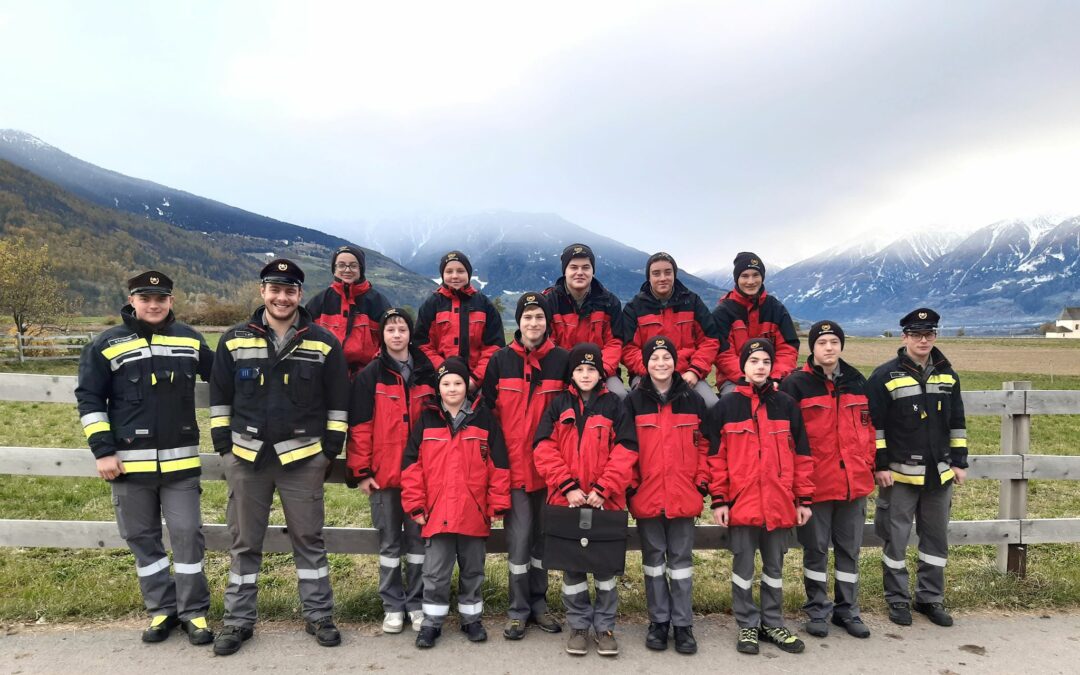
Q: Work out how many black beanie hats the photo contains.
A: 12